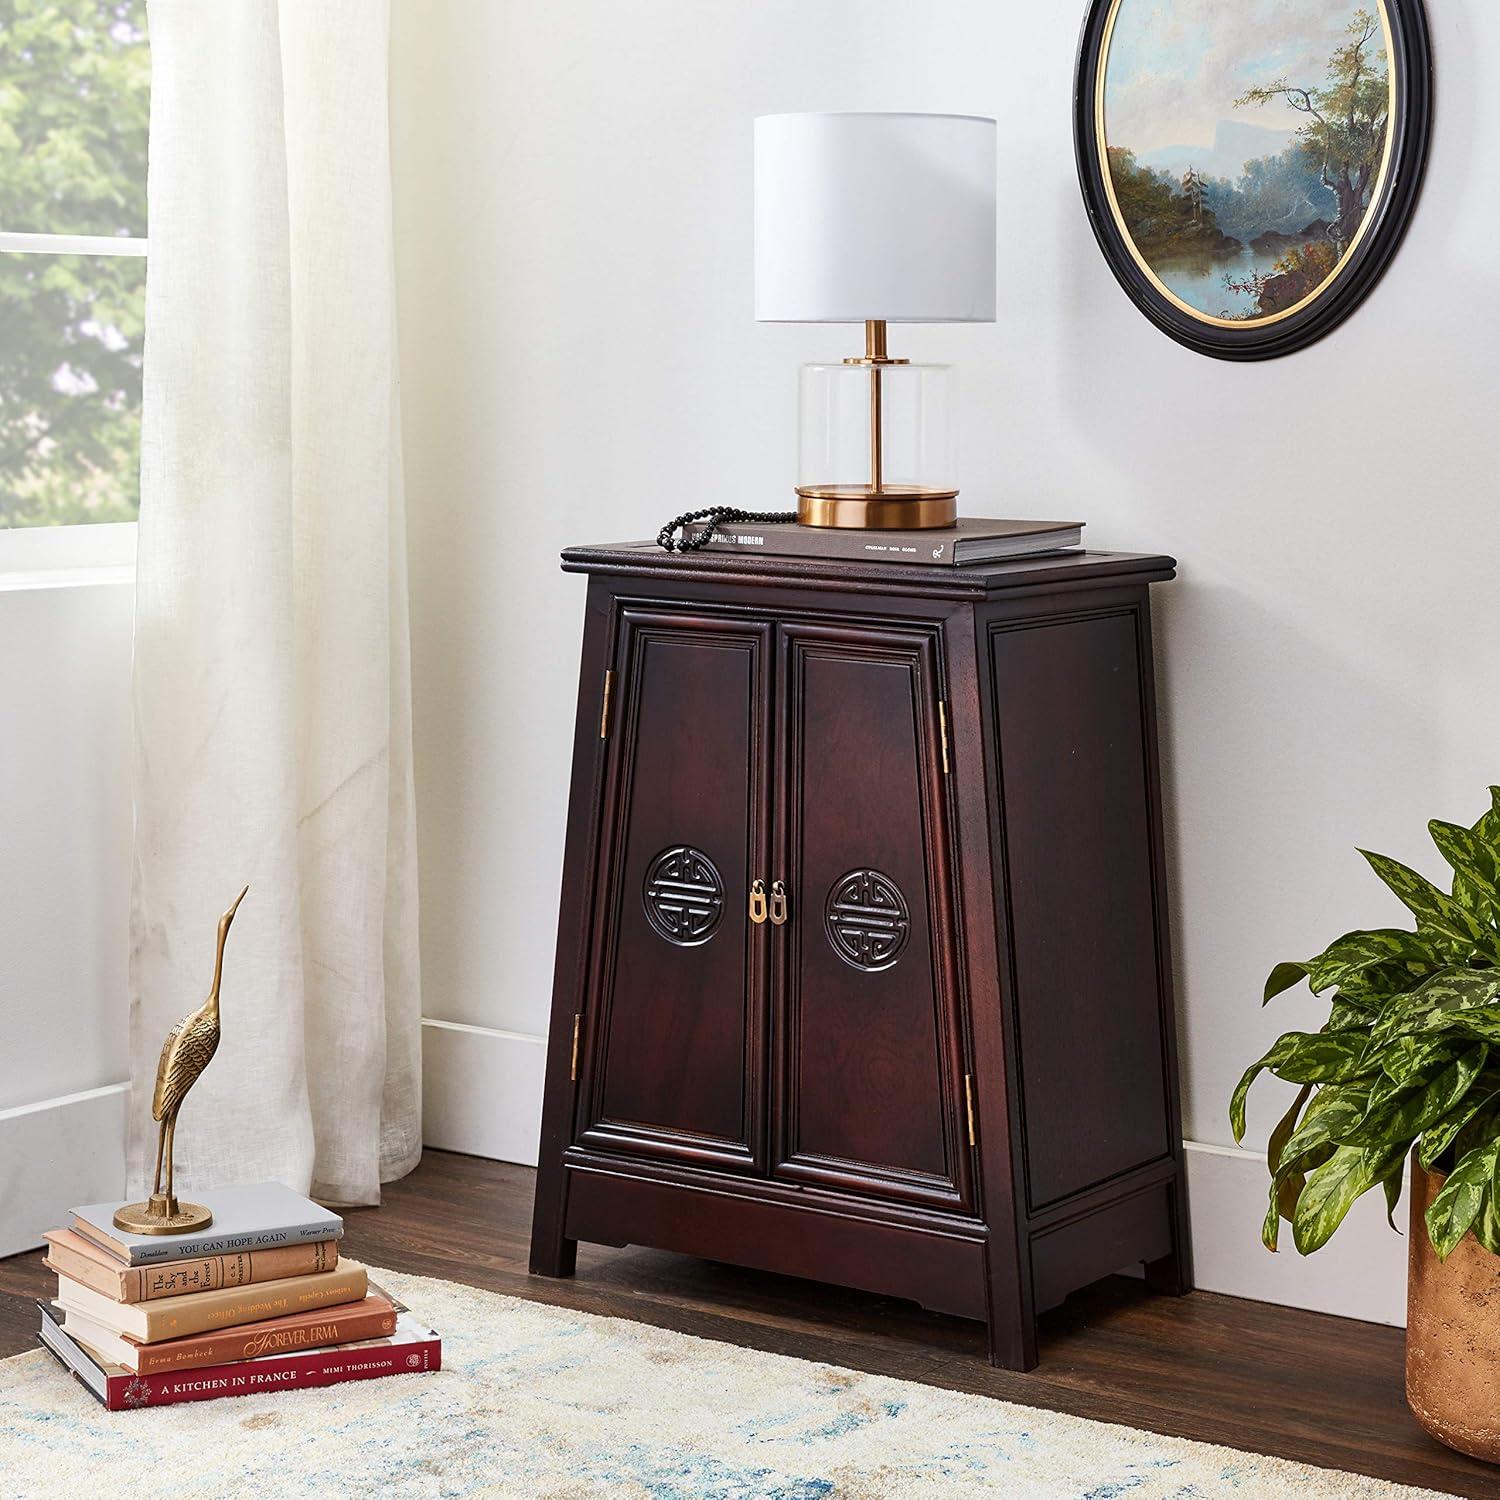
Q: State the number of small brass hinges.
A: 4